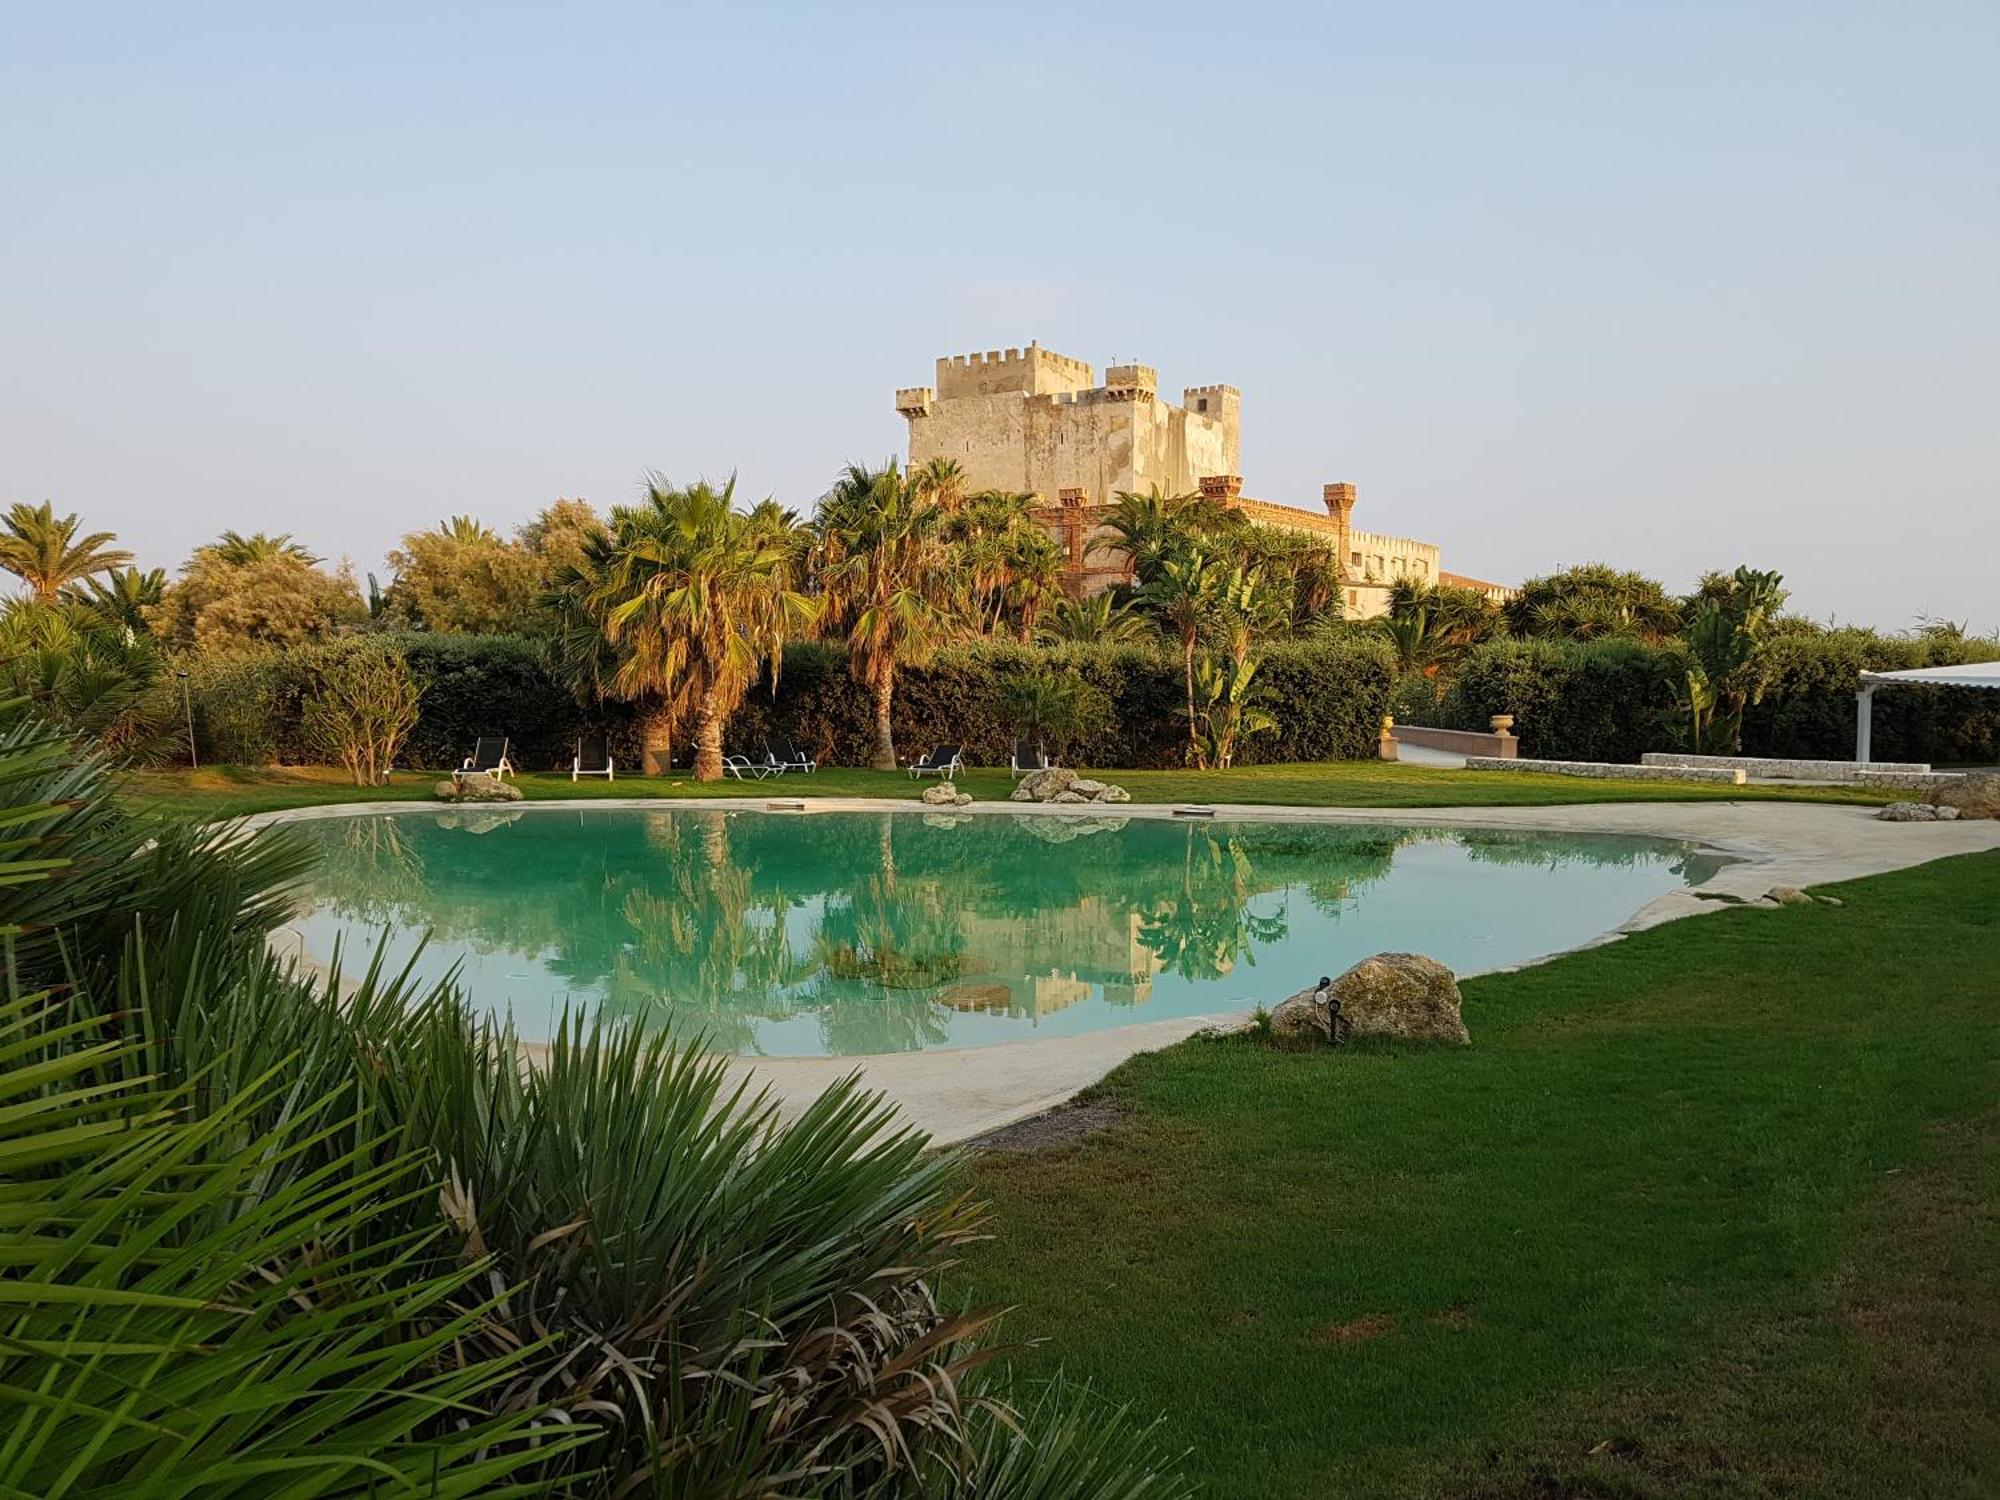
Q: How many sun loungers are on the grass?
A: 6